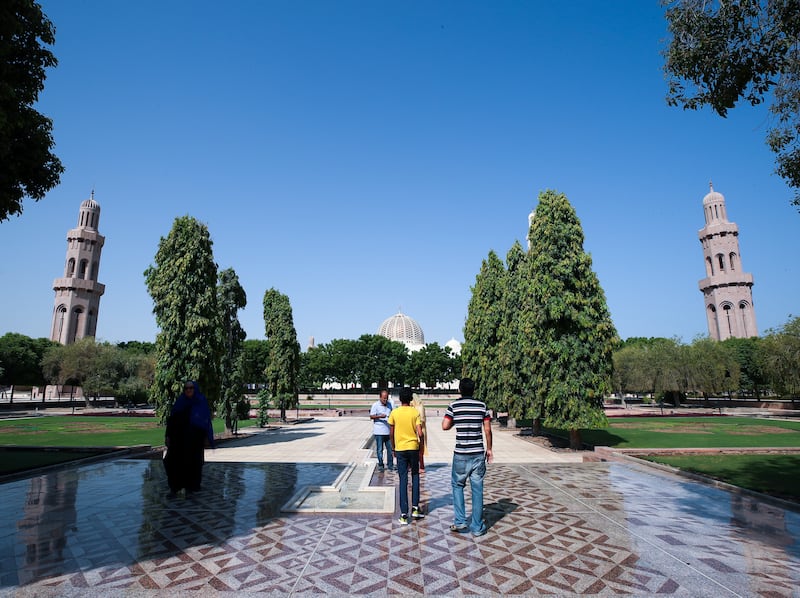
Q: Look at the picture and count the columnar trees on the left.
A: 3